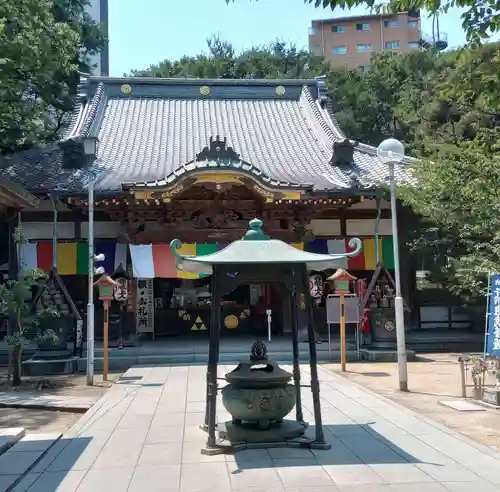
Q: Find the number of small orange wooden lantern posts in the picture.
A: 2